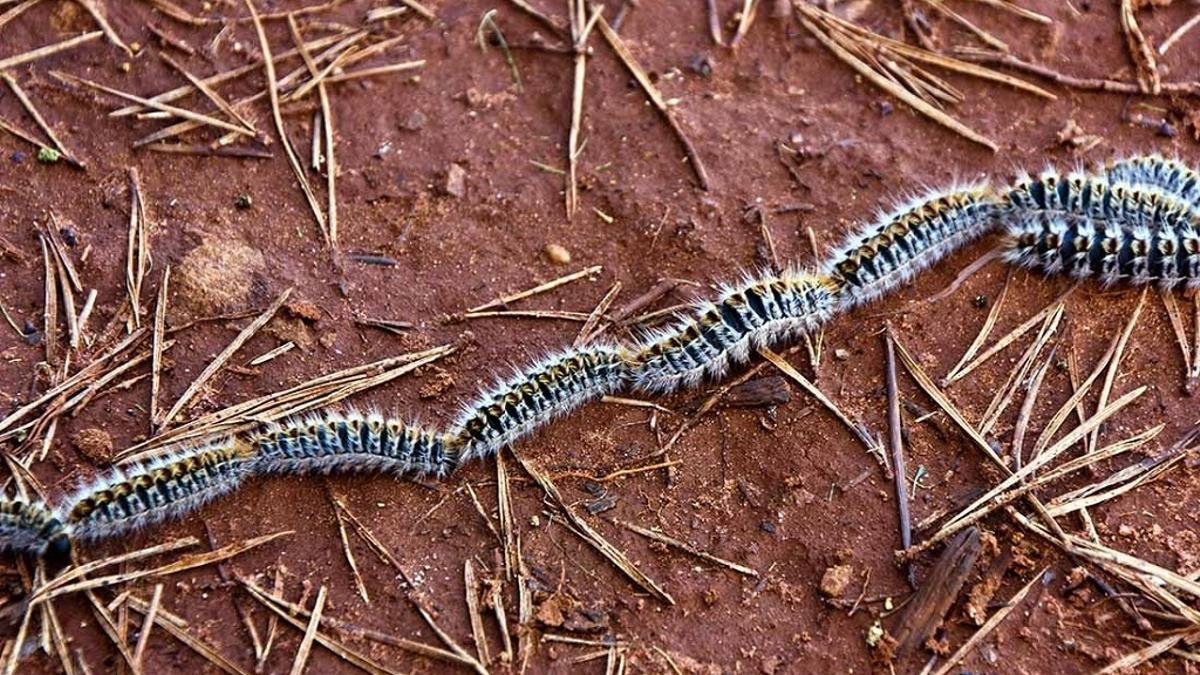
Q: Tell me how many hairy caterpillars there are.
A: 9